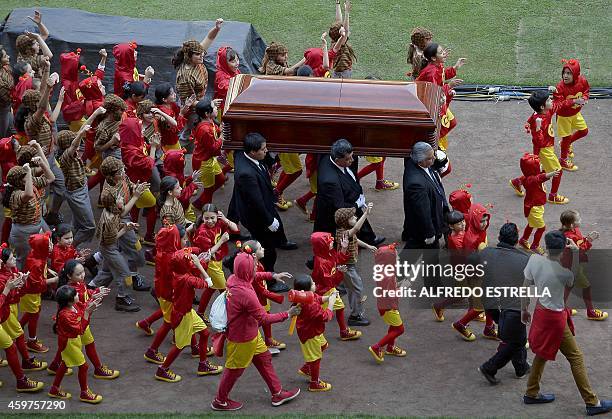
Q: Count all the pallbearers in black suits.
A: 3